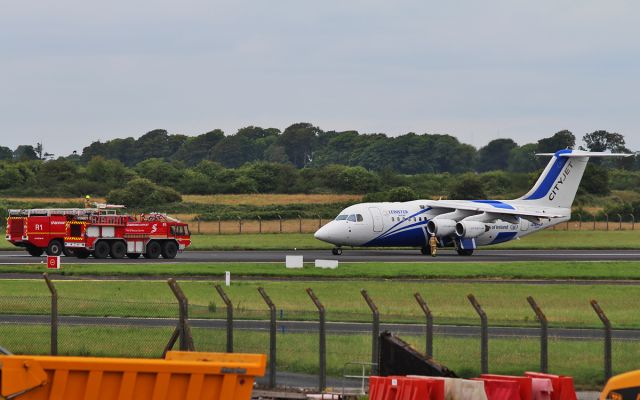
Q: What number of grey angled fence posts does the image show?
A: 10